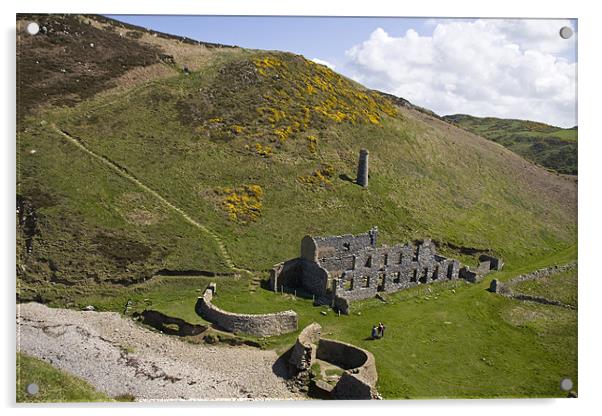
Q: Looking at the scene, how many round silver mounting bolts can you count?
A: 4